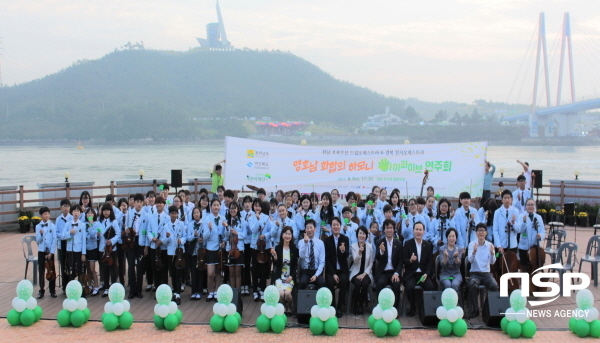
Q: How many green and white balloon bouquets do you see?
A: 11